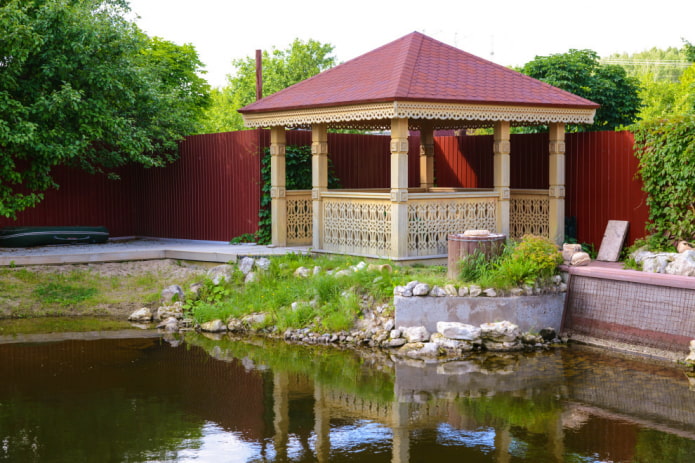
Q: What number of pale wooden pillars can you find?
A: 6